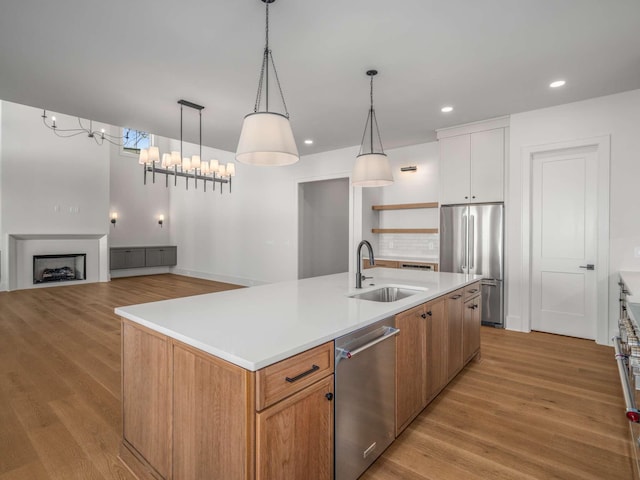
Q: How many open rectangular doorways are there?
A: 1